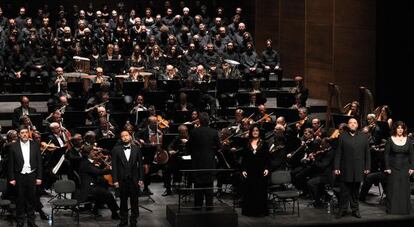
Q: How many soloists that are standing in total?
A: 5